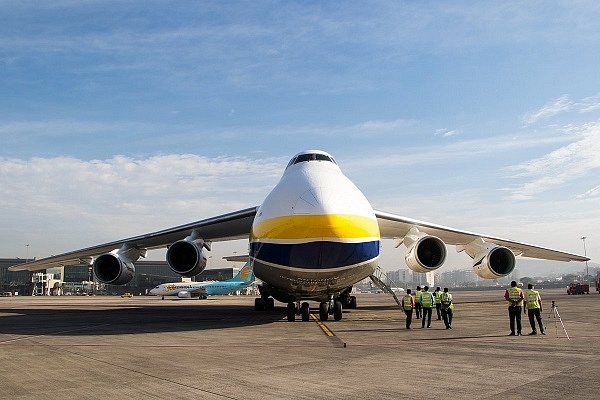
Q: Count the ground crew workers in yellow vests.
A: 7